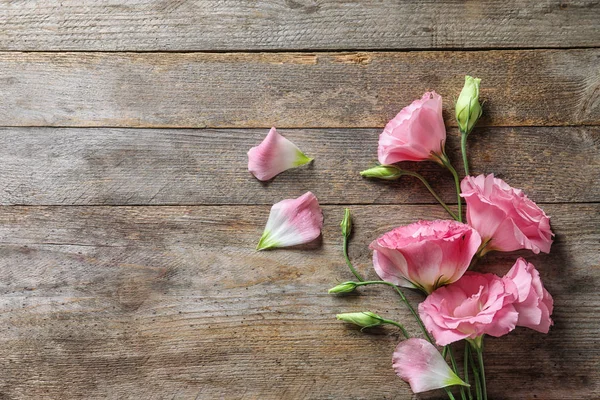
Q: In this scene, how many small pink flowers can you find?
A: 5